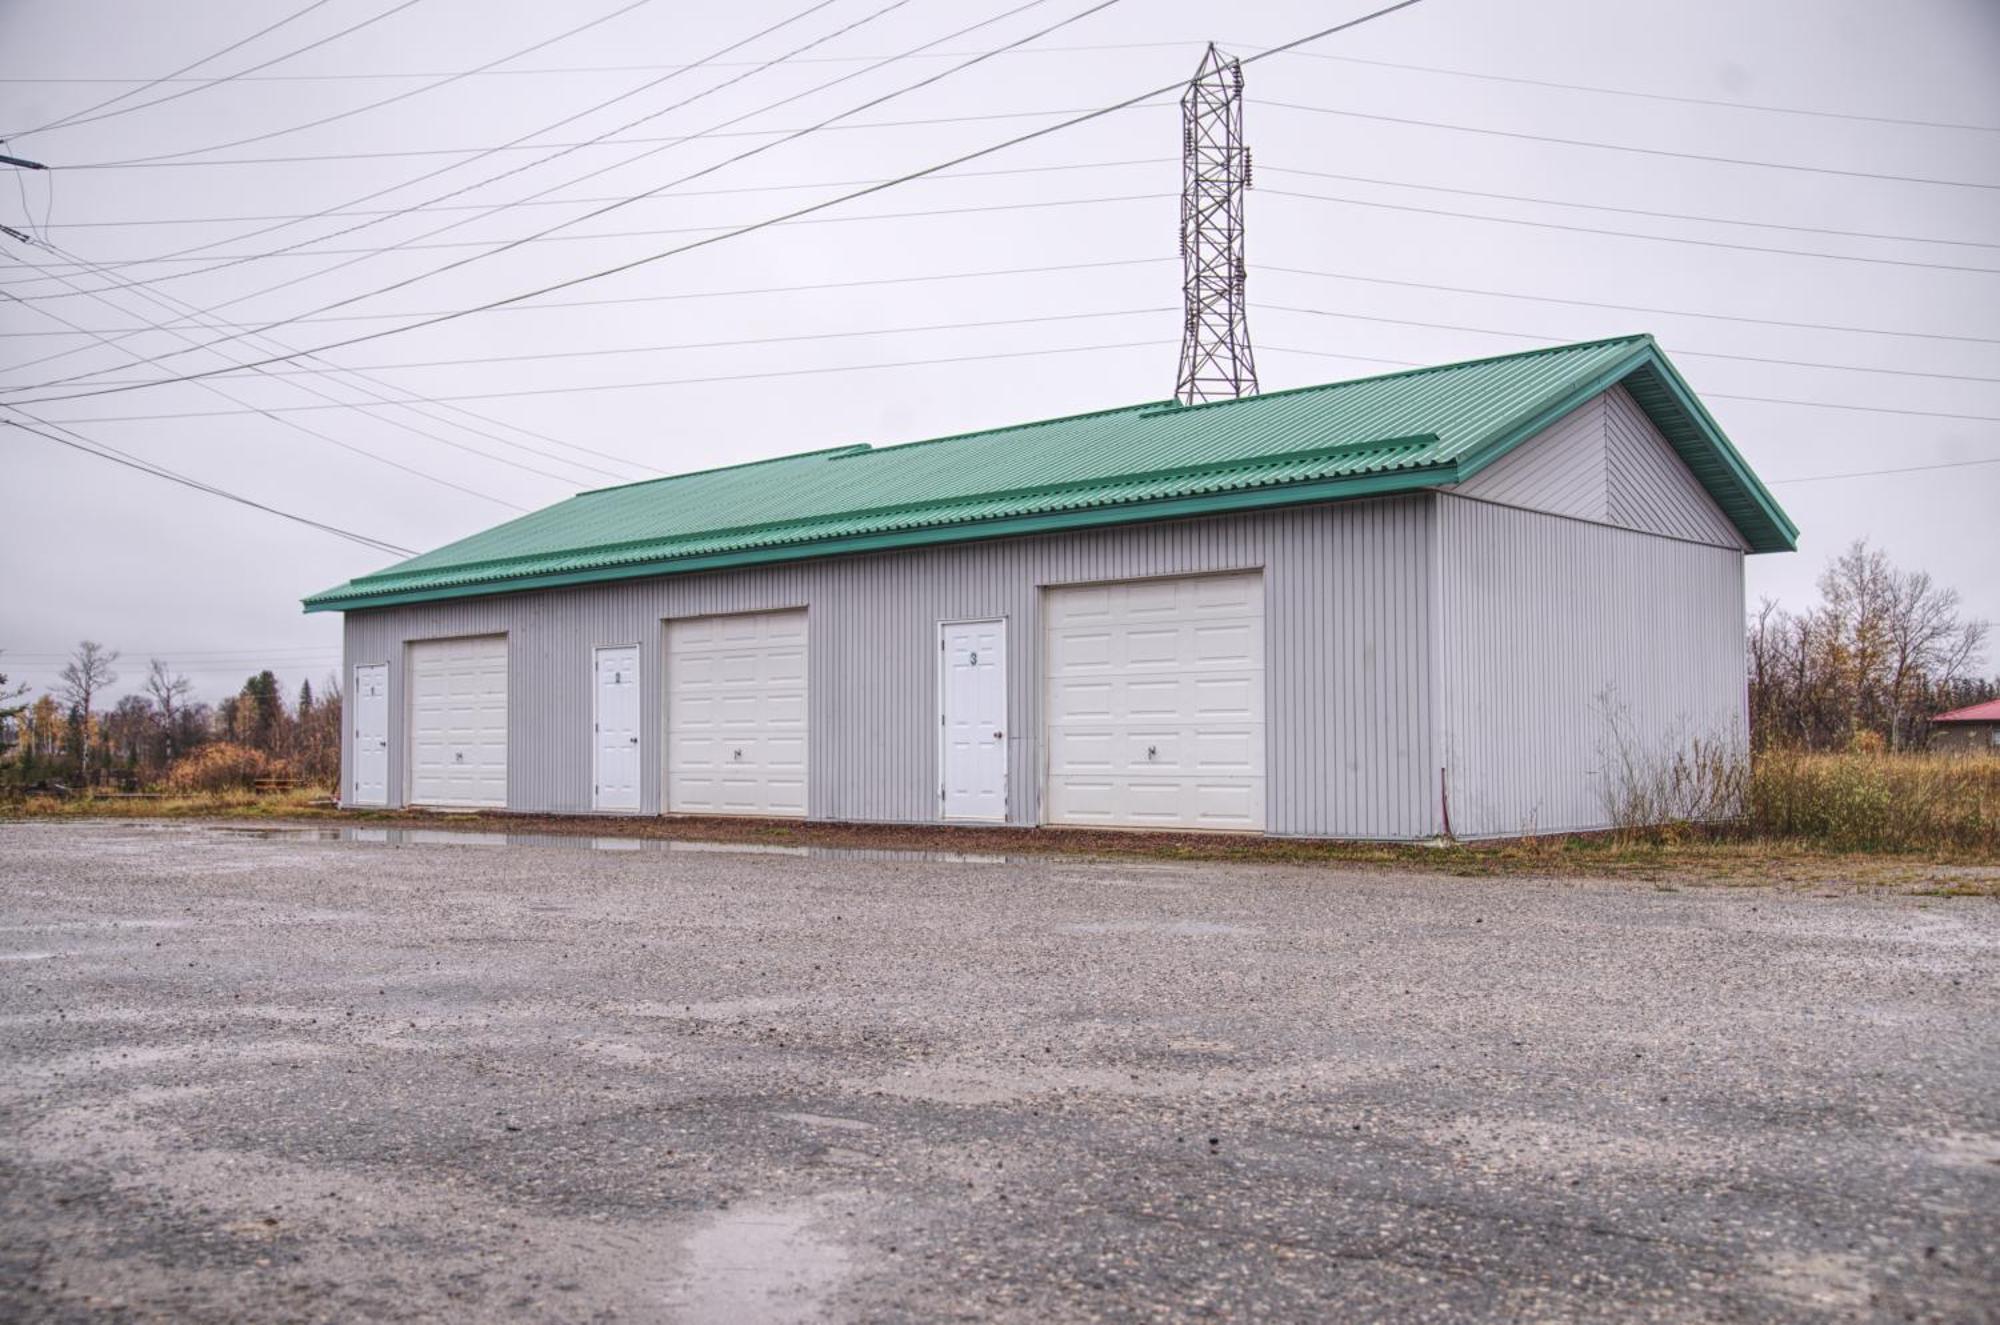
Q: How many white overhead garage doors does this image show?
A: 3